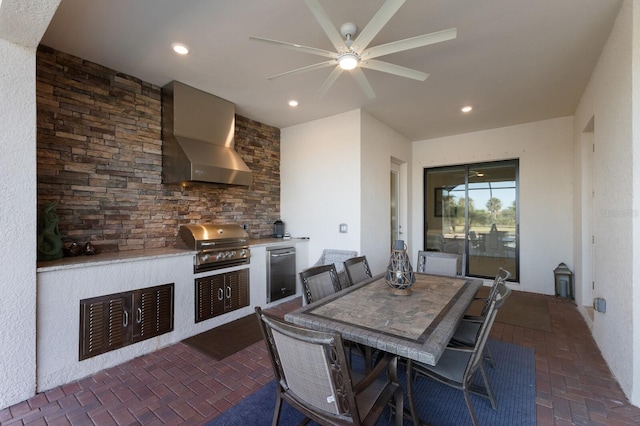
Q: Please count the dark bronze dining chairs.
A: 6